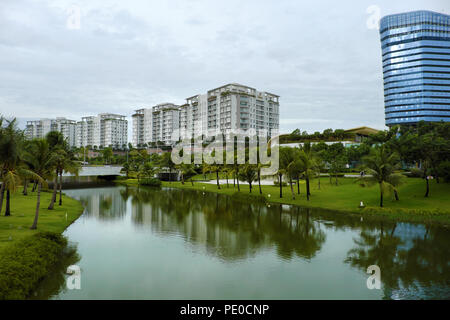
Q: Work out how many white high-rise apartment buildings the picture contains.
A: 4